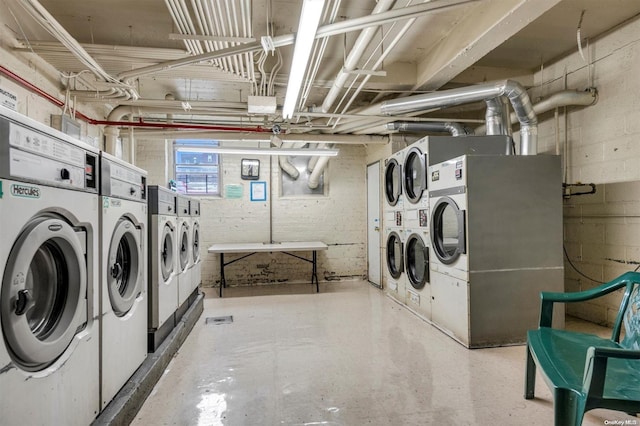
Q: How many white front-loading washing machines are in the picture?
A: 5